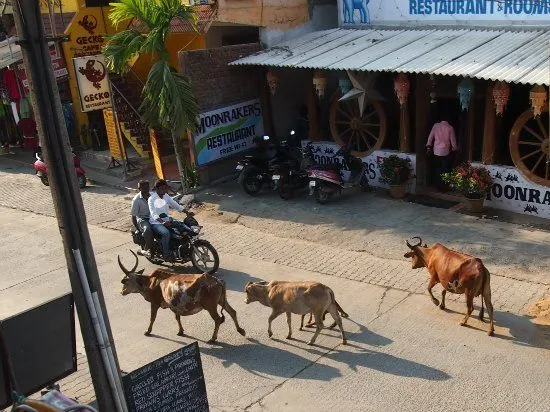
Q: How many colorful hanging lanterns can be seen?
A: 7